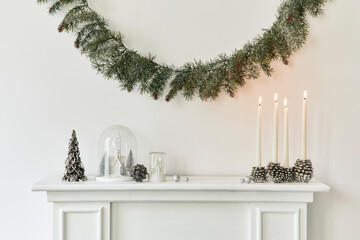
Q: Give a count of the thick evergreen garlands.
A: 1